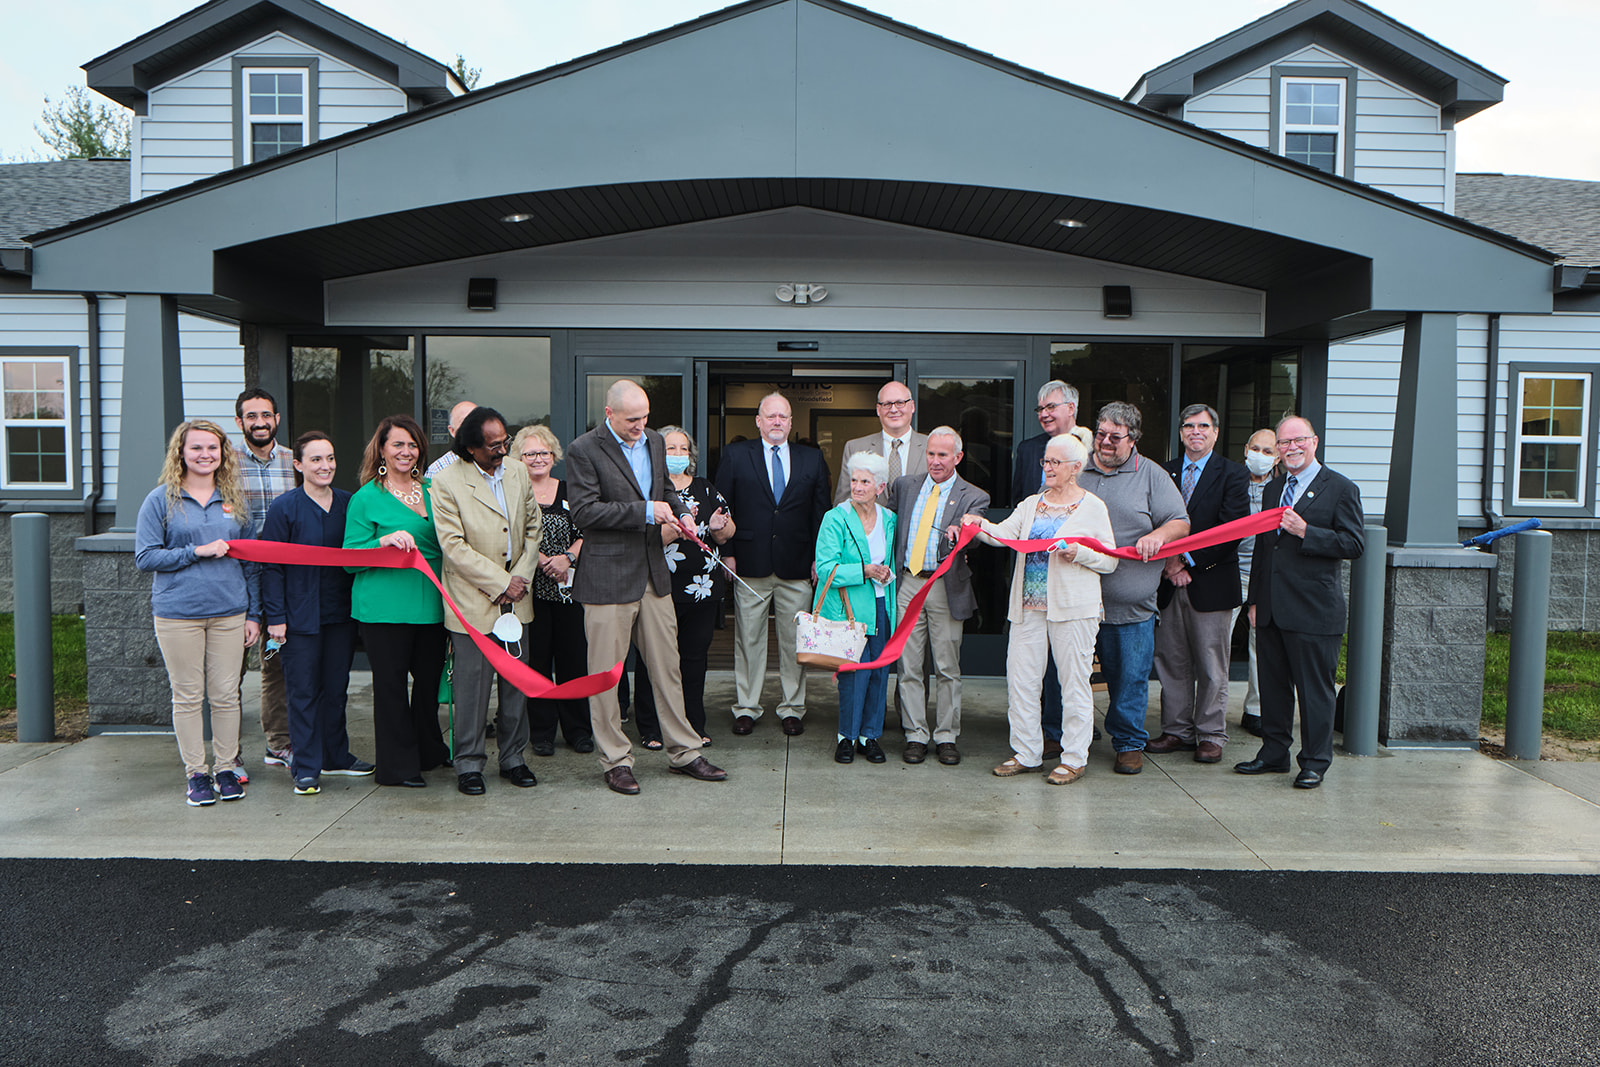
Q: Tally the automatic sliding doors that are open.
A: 2